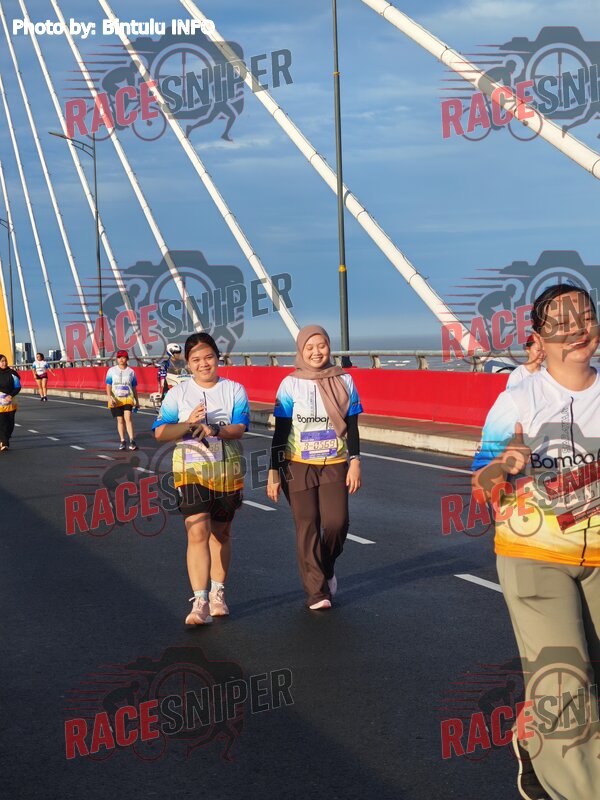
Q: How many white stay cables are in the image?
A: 9